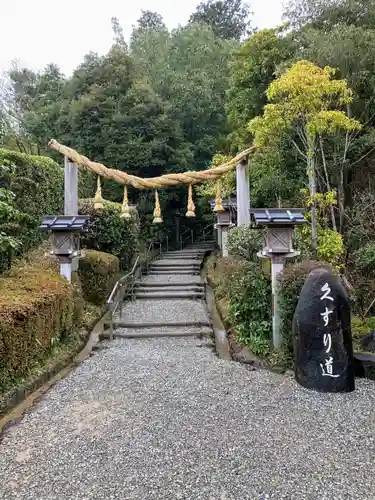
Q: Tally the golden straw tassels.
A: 5